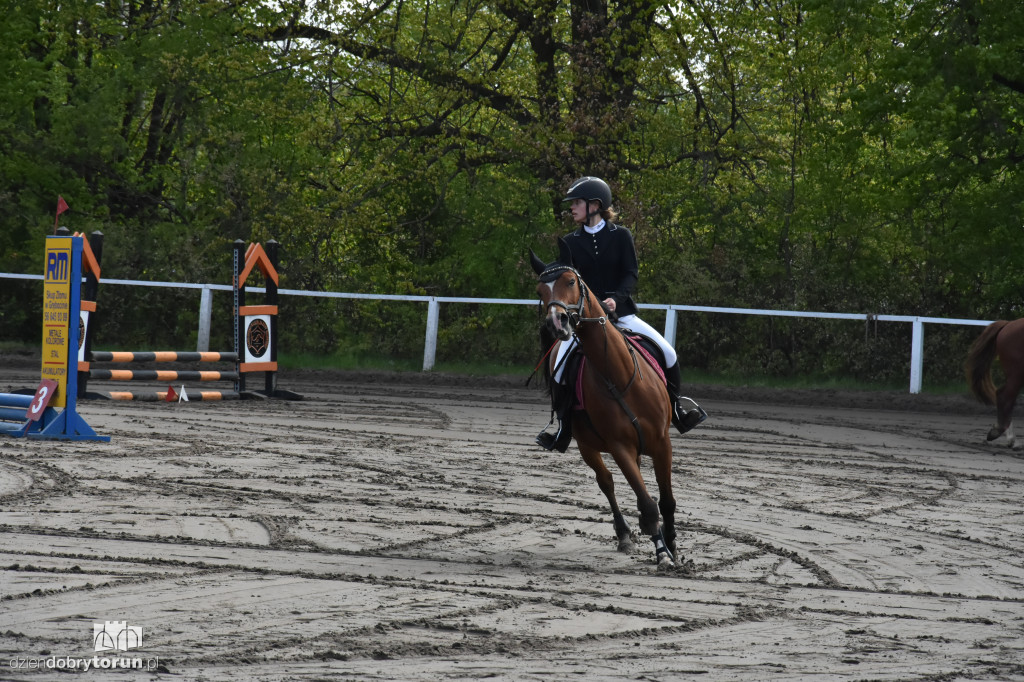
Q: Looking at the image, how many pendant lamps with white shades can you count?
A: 0